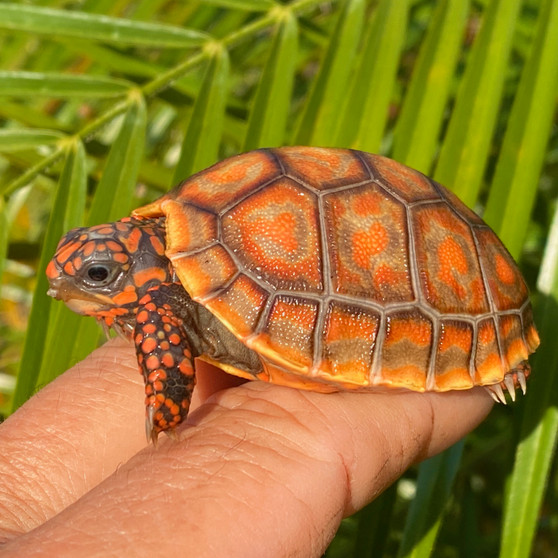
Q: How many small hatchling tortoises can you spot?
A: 1